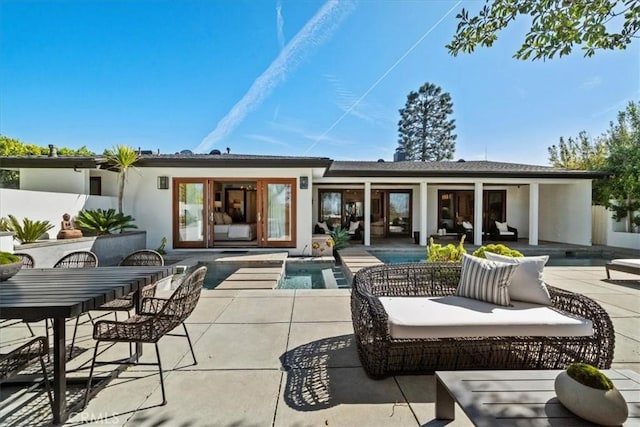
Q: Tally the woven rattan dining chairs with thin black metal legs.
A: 5